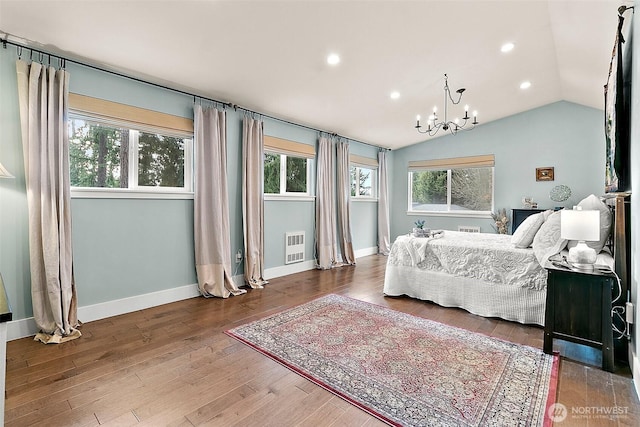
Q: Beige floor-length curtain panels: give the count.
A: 6